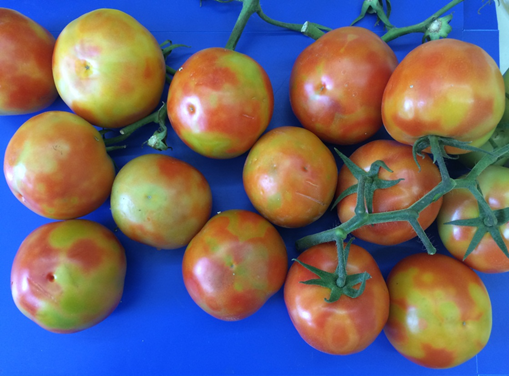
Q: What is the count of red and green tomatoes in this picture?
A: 14